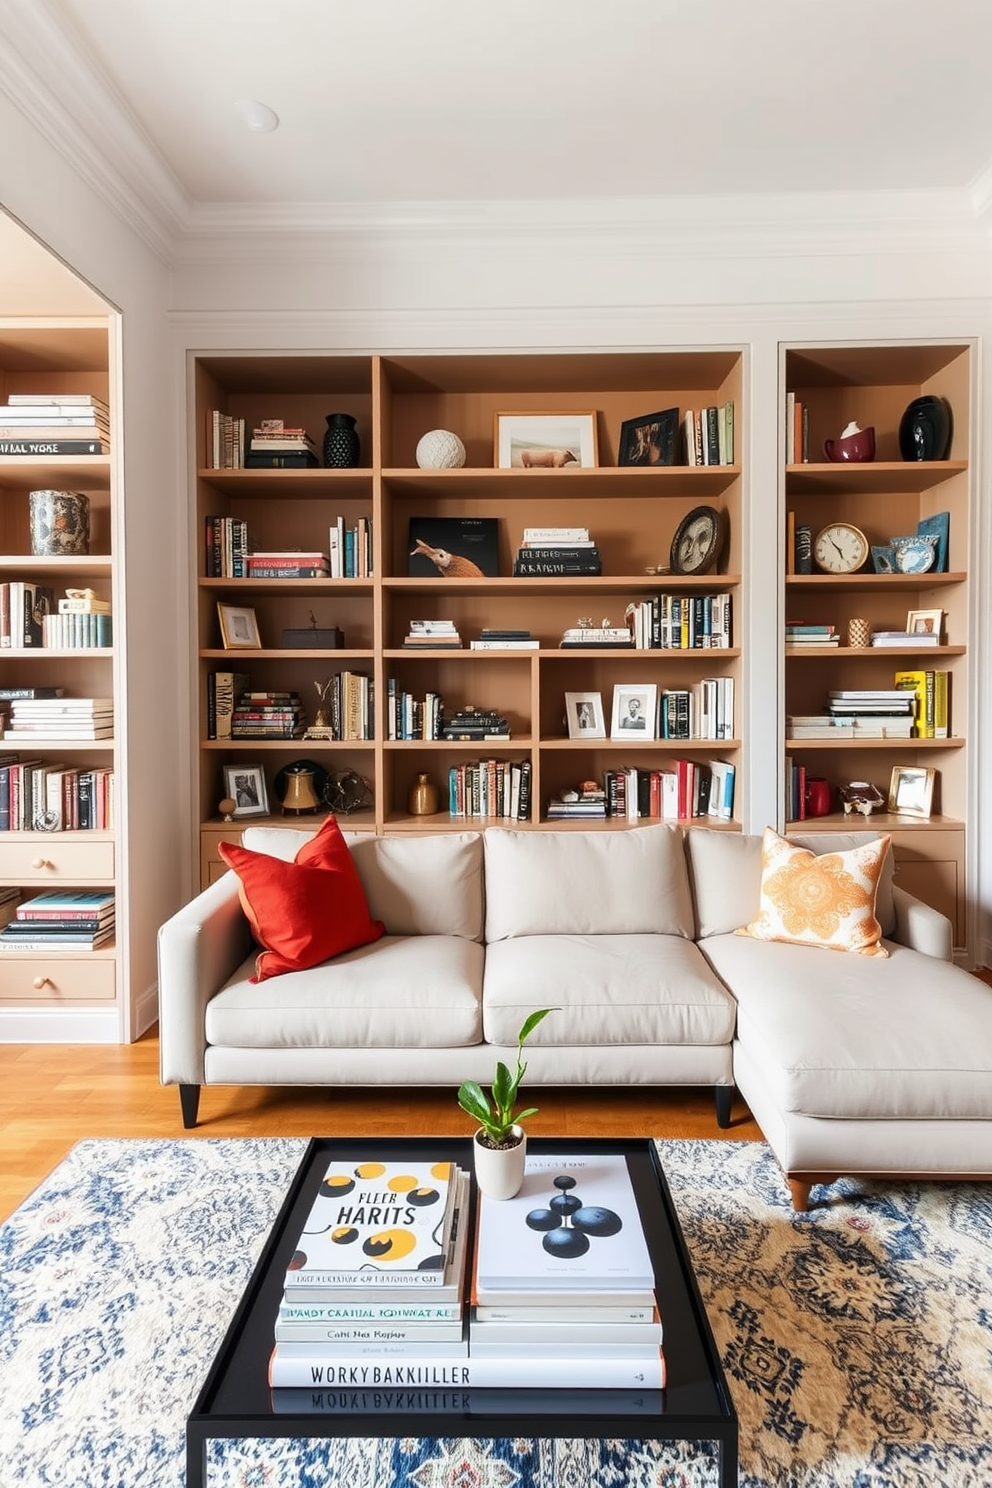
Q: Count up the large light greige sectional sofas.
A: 1